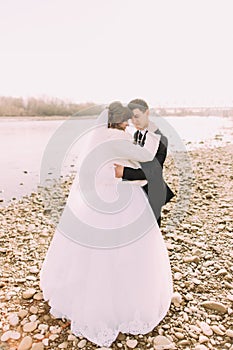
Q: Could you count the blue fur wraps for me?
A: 0